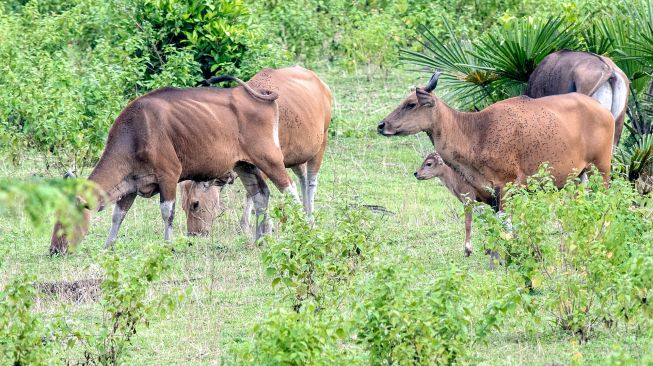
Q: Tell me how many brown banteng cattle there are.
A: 5